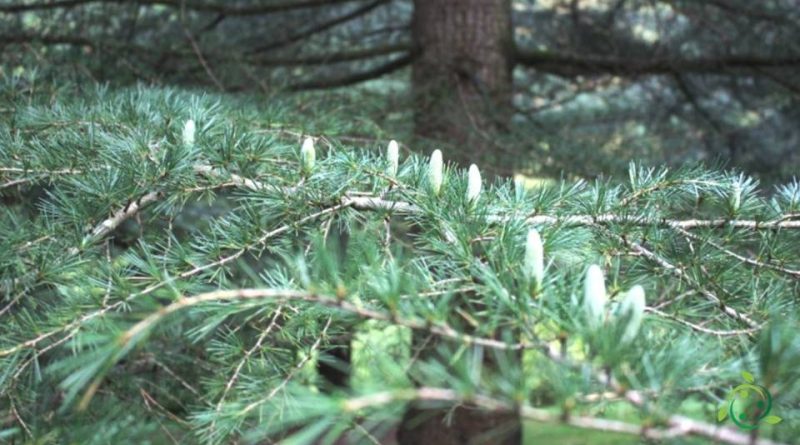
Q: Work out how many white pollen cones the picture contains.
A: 8